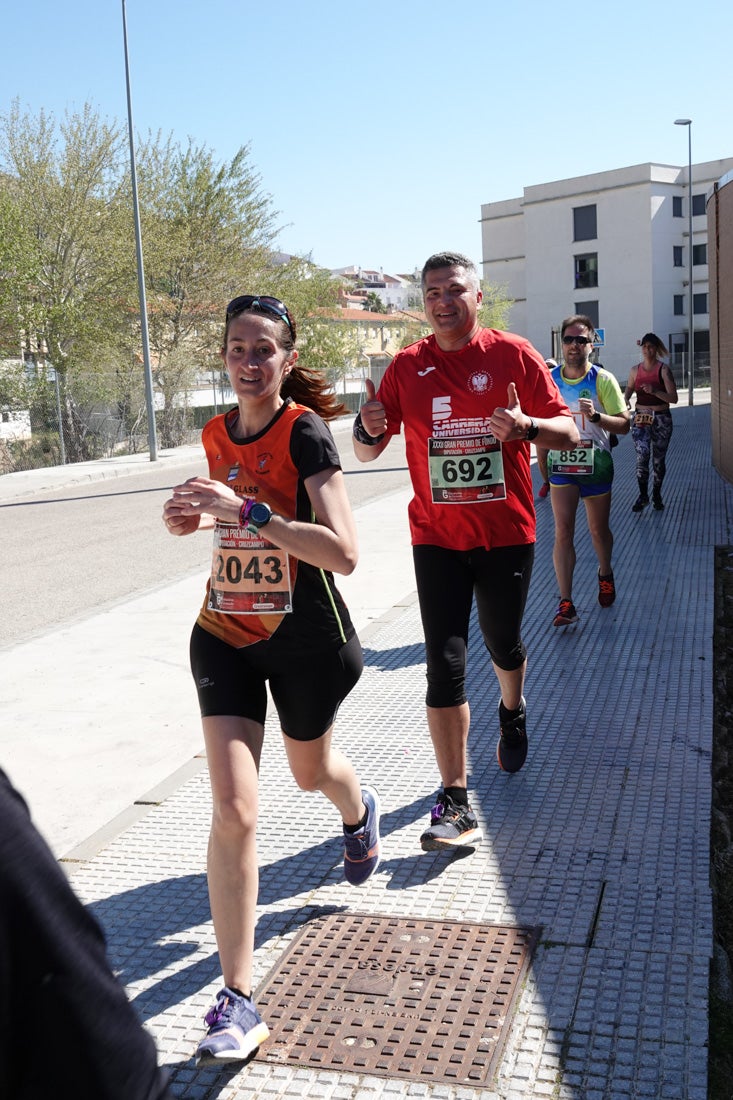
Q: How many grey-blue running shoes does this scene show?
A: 2